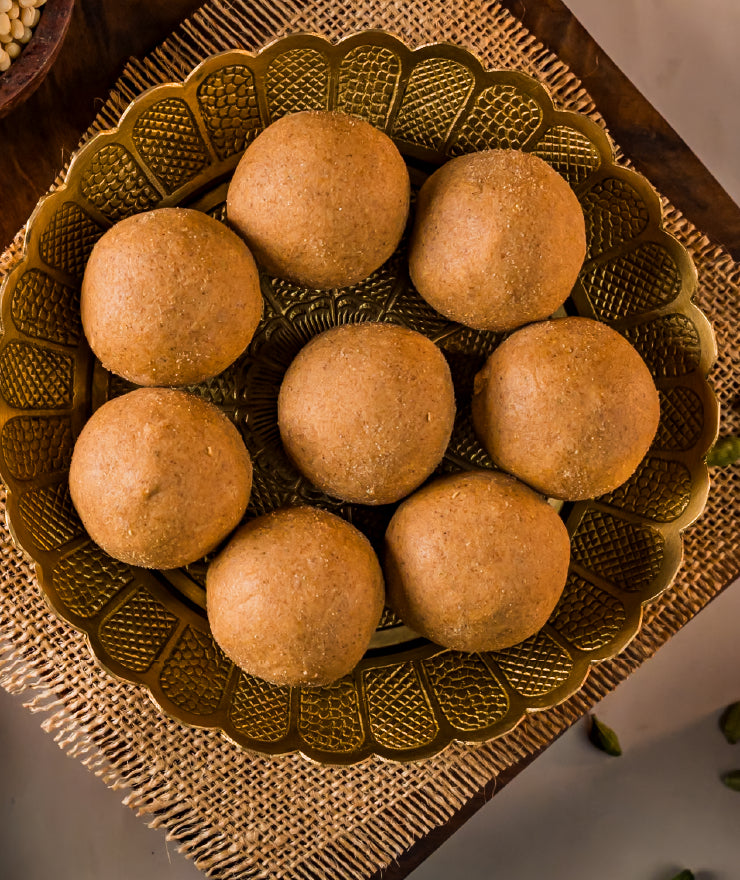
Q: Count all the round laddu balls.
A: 8